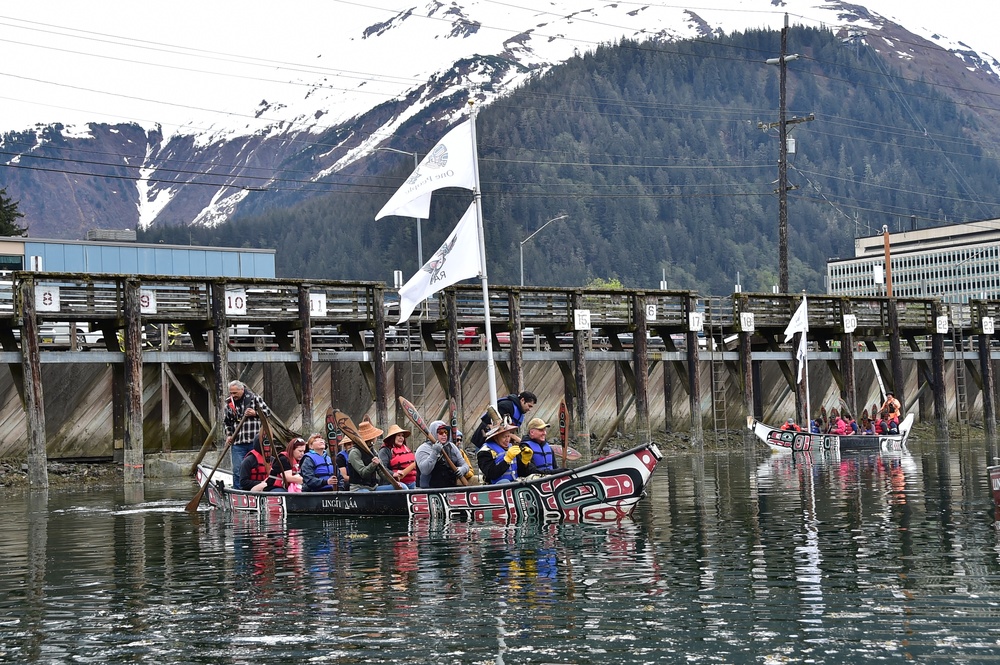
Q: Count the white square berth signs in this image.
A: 11